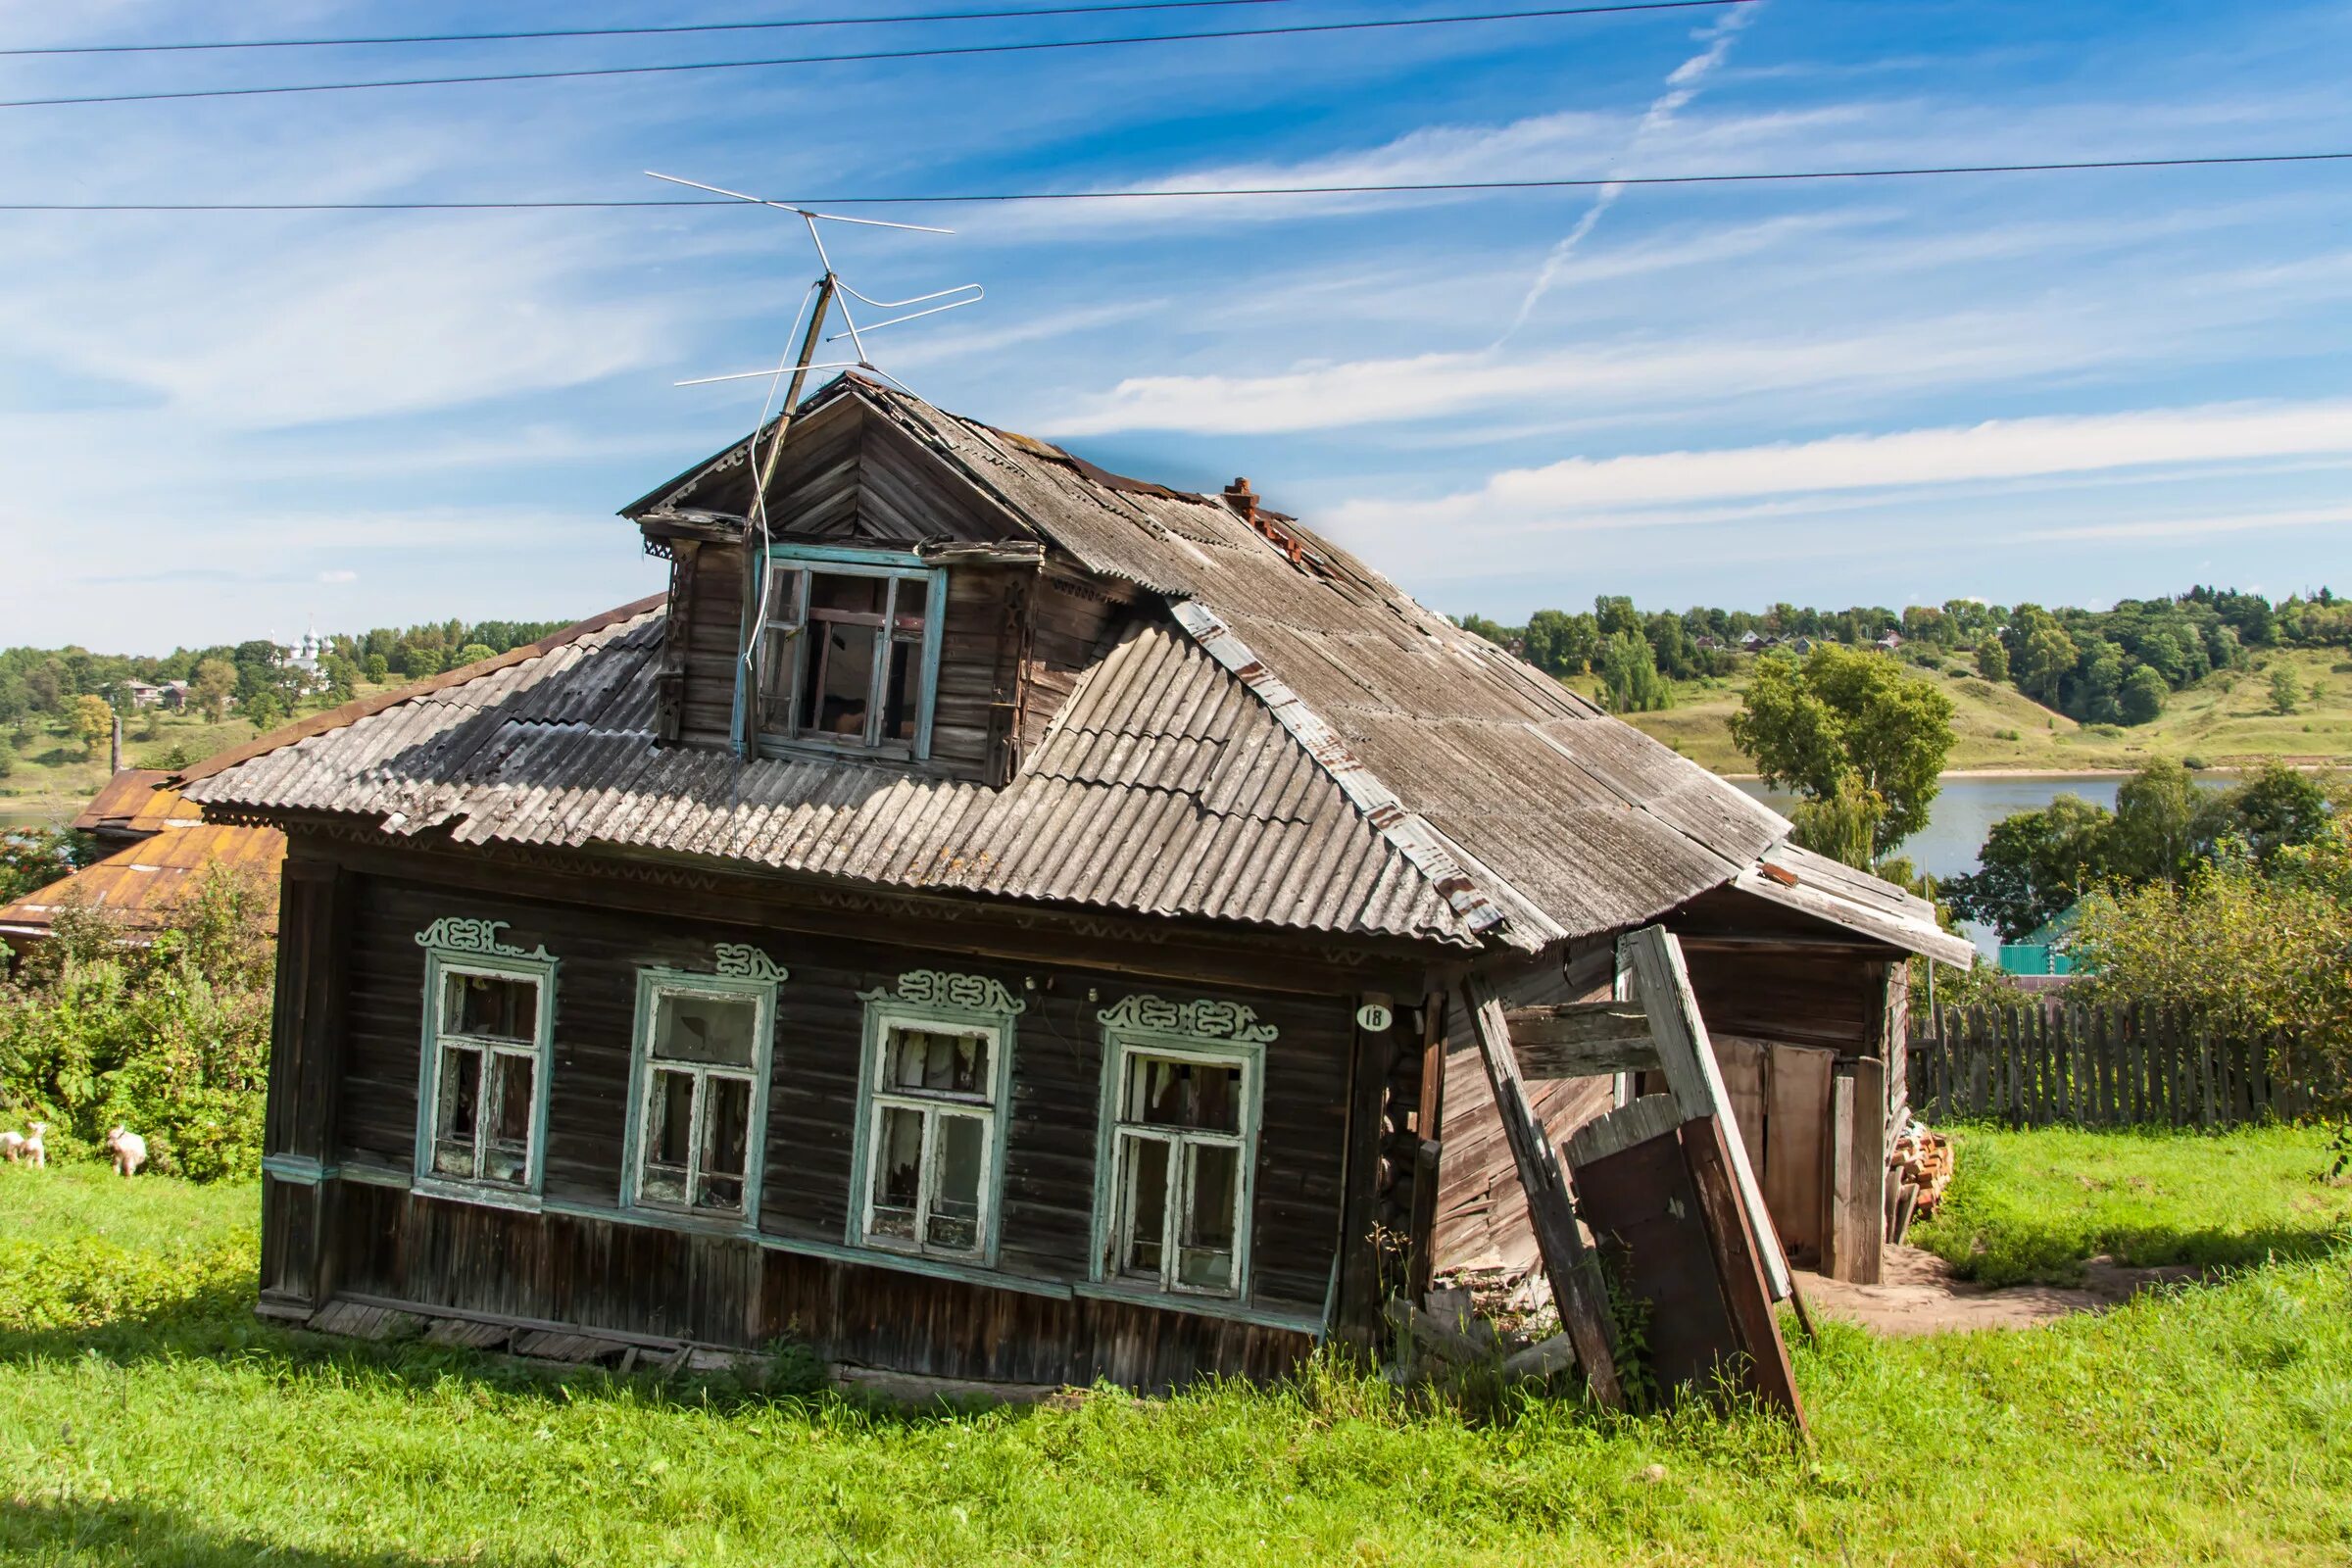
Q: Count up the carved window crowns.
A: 4